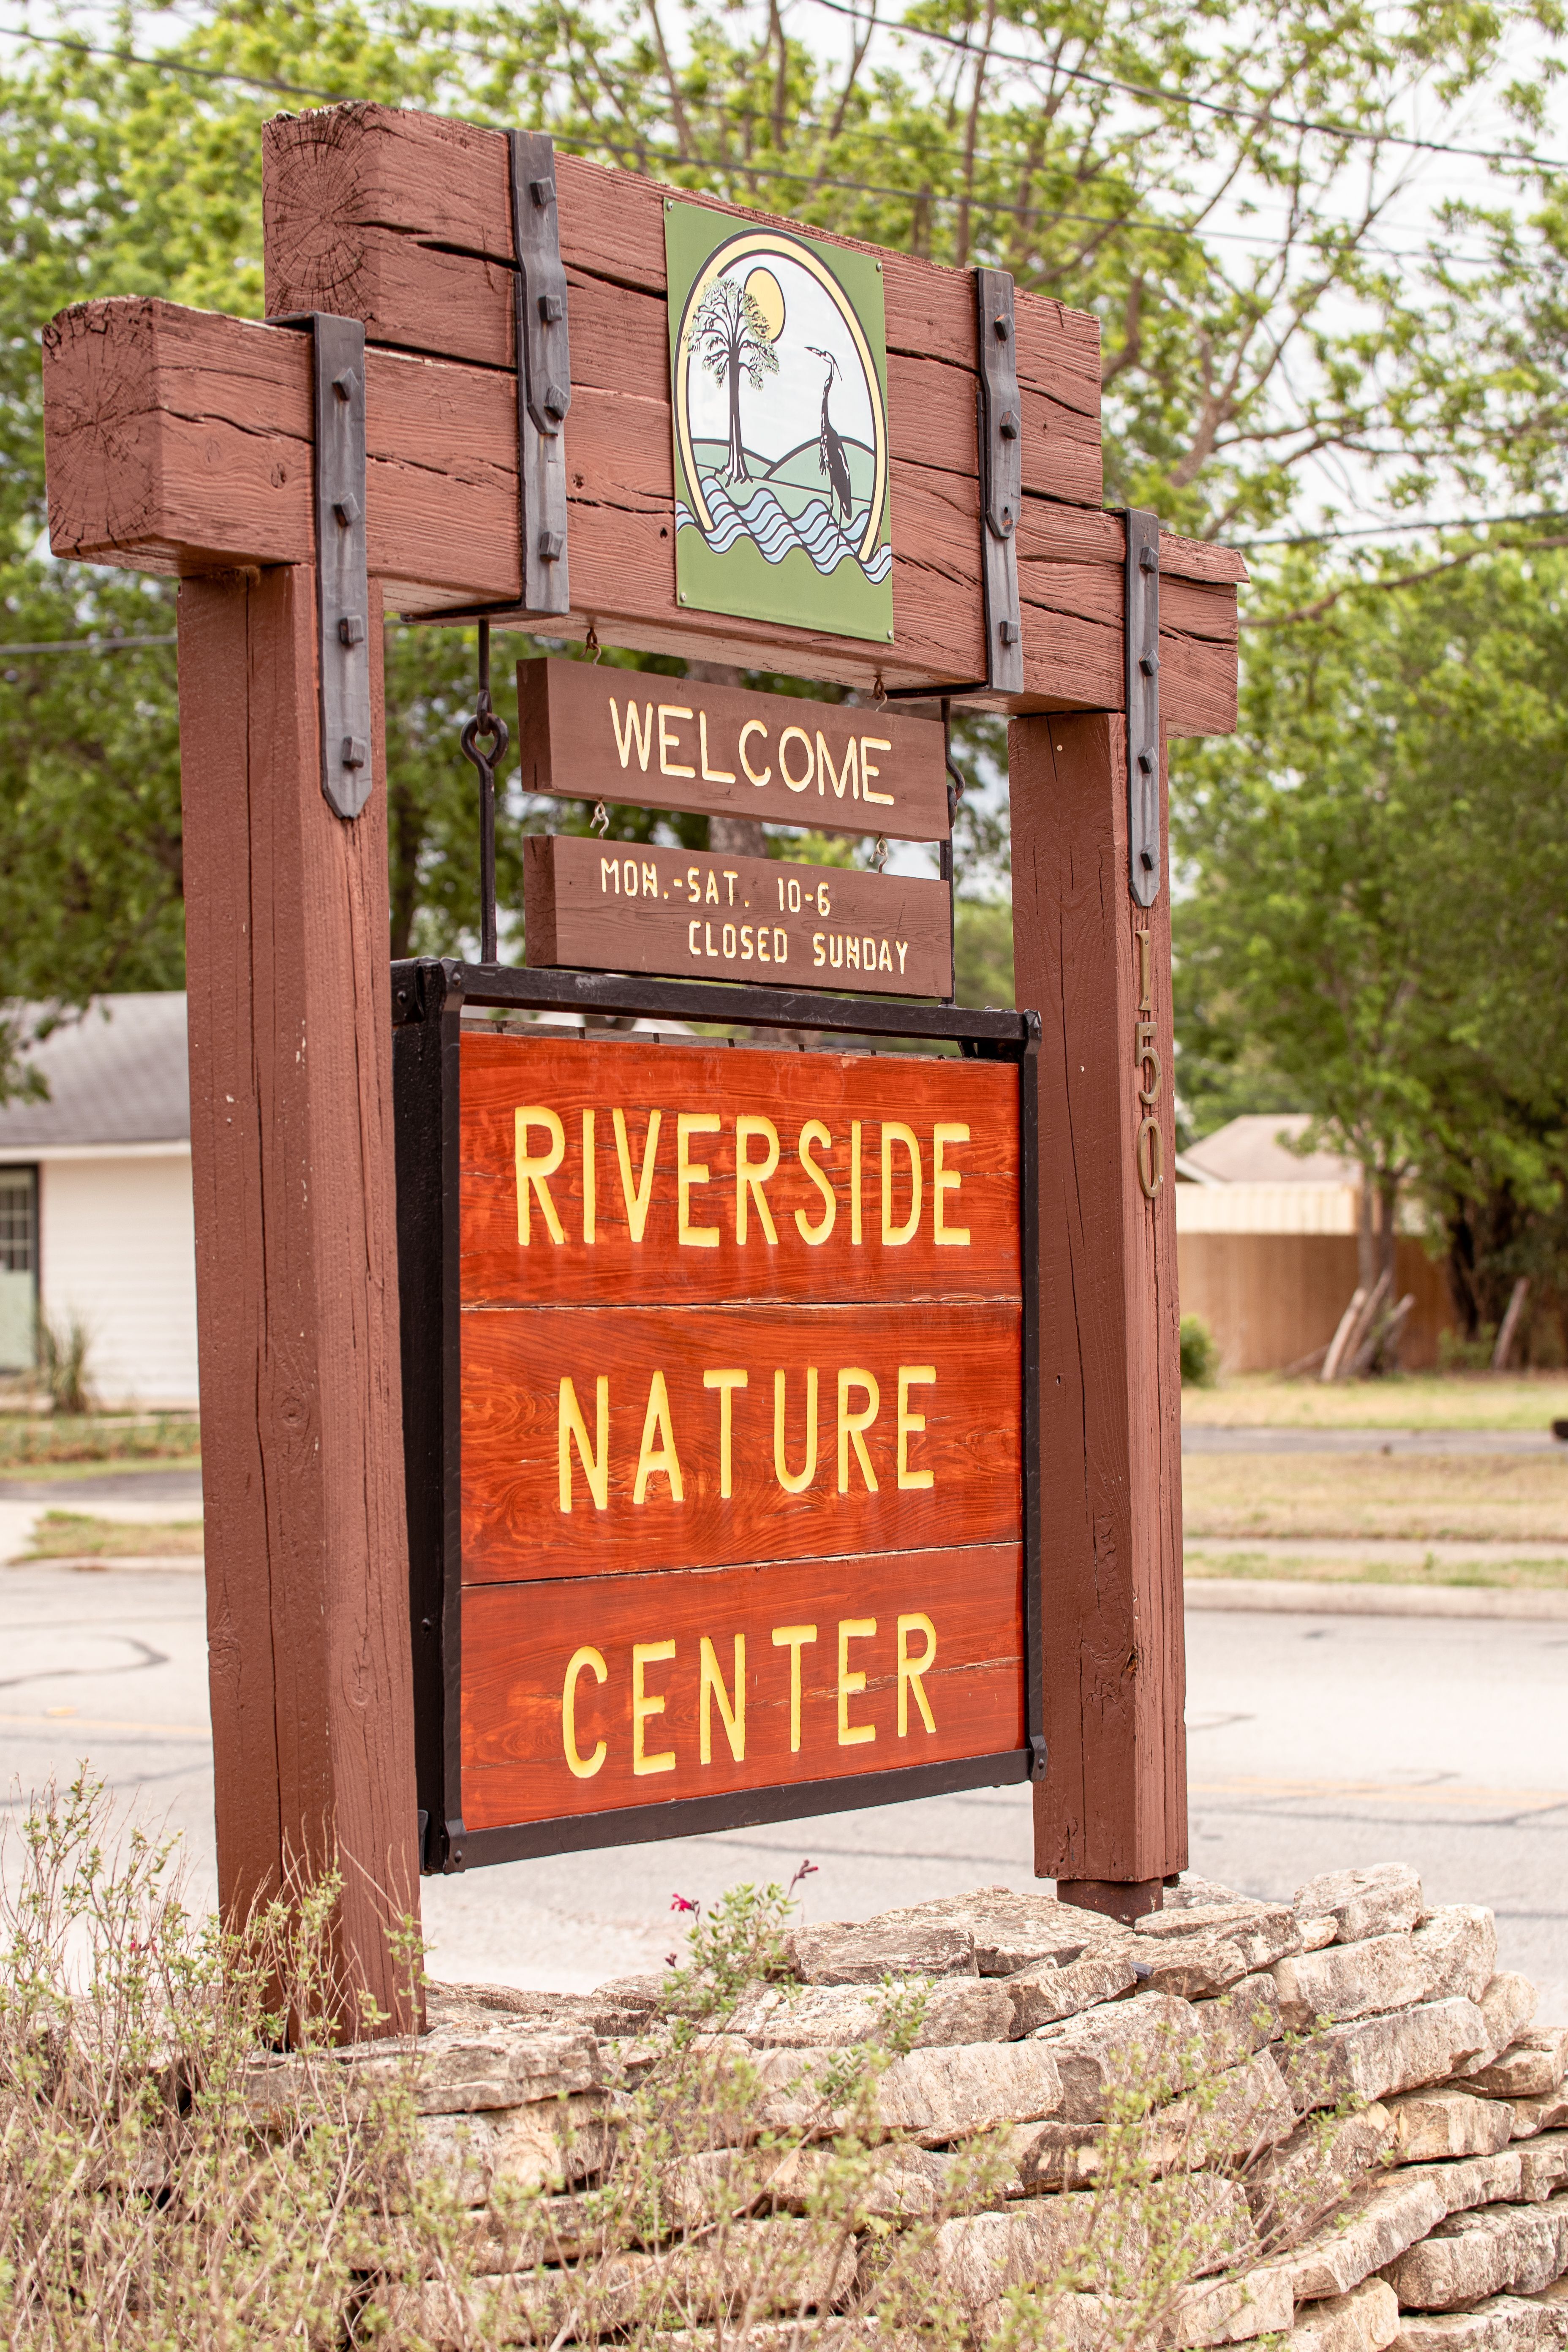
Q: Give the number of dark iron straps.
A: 4